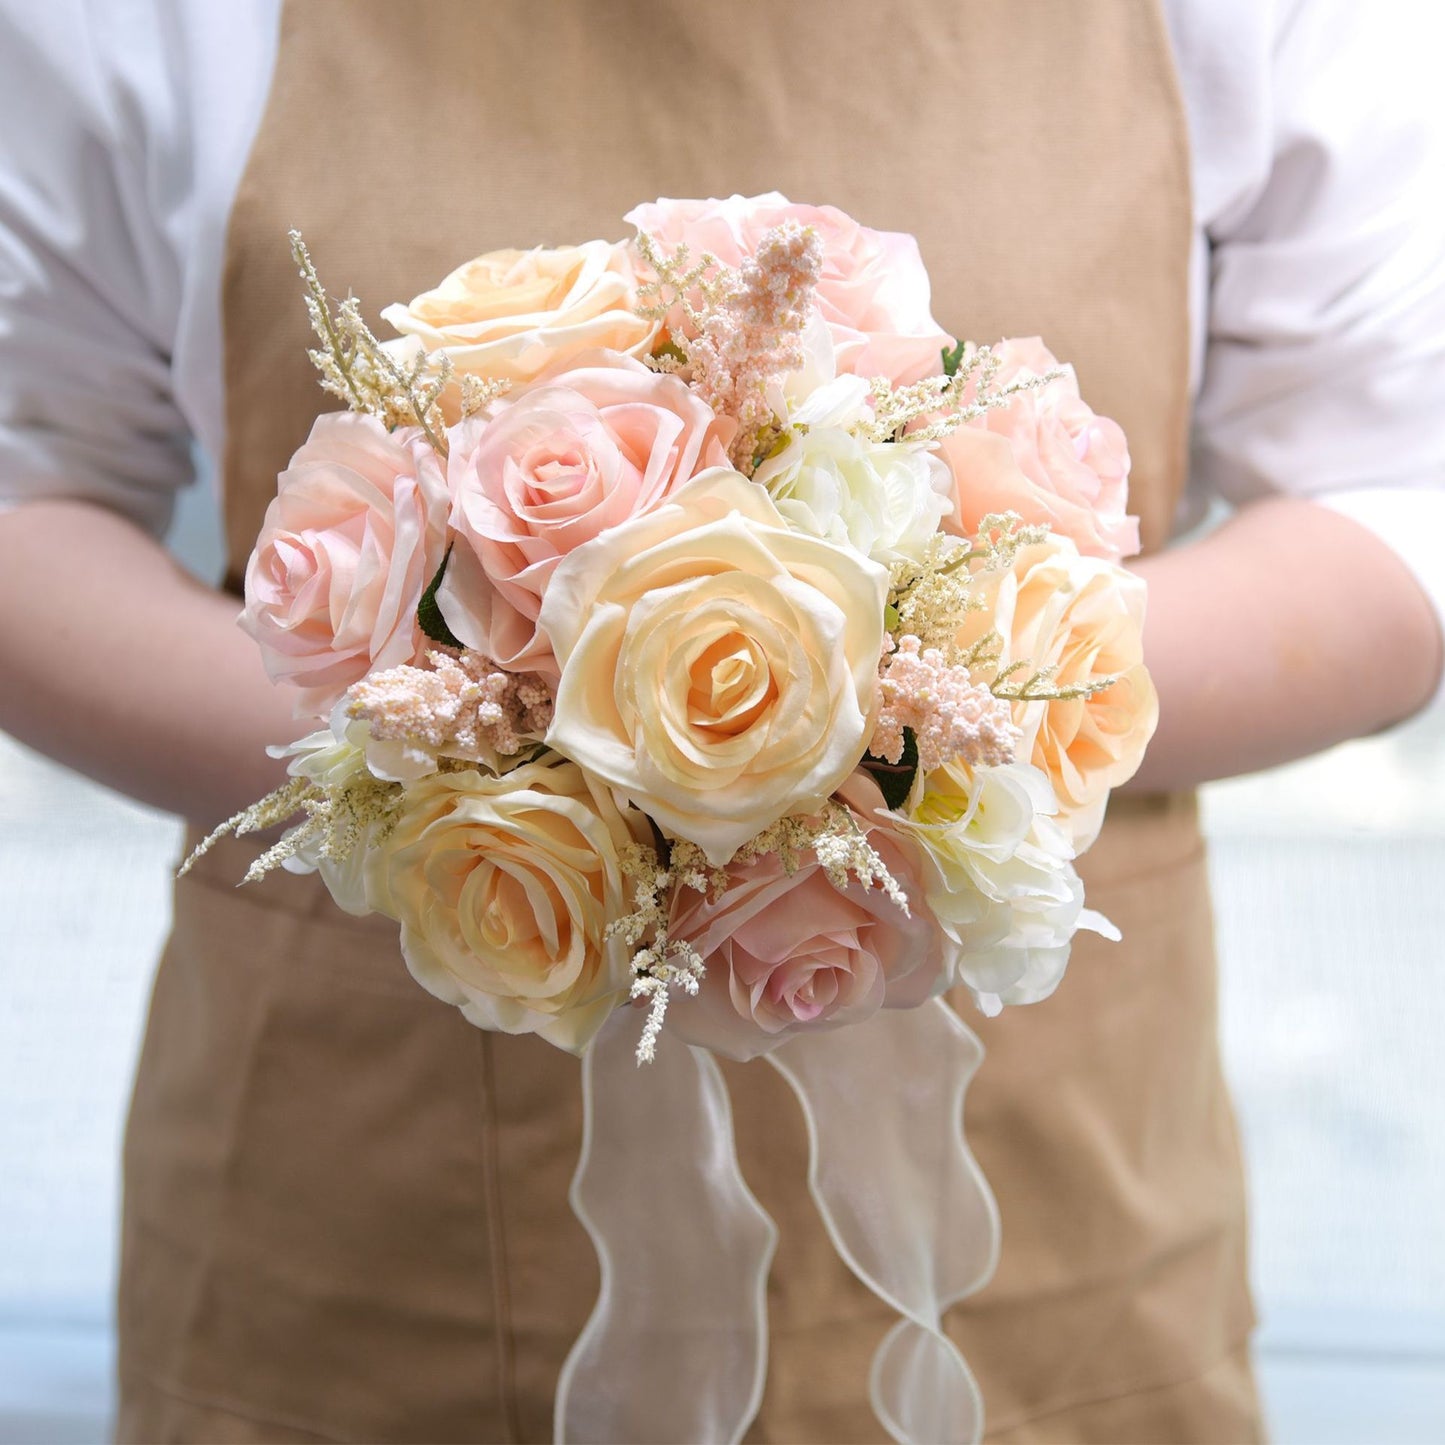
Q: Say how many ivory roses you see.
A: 4